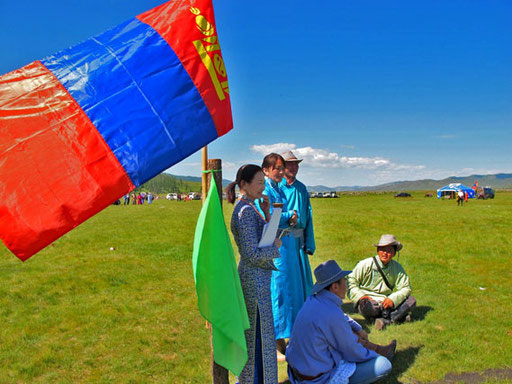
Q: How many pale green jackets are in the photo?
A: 1